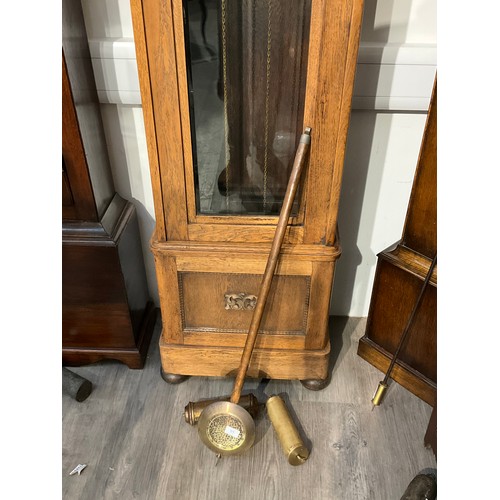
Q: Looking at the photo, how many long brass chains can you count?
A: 2